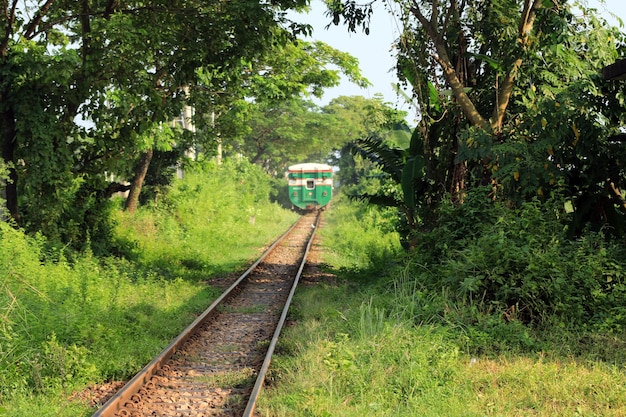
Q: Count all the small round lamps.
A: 3